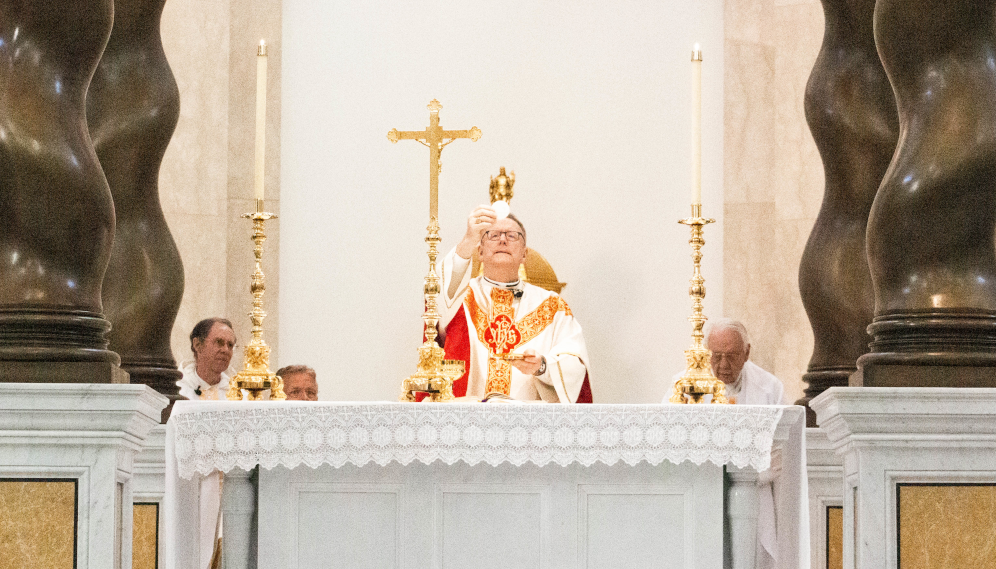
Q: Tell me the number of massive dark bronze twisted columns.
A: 4